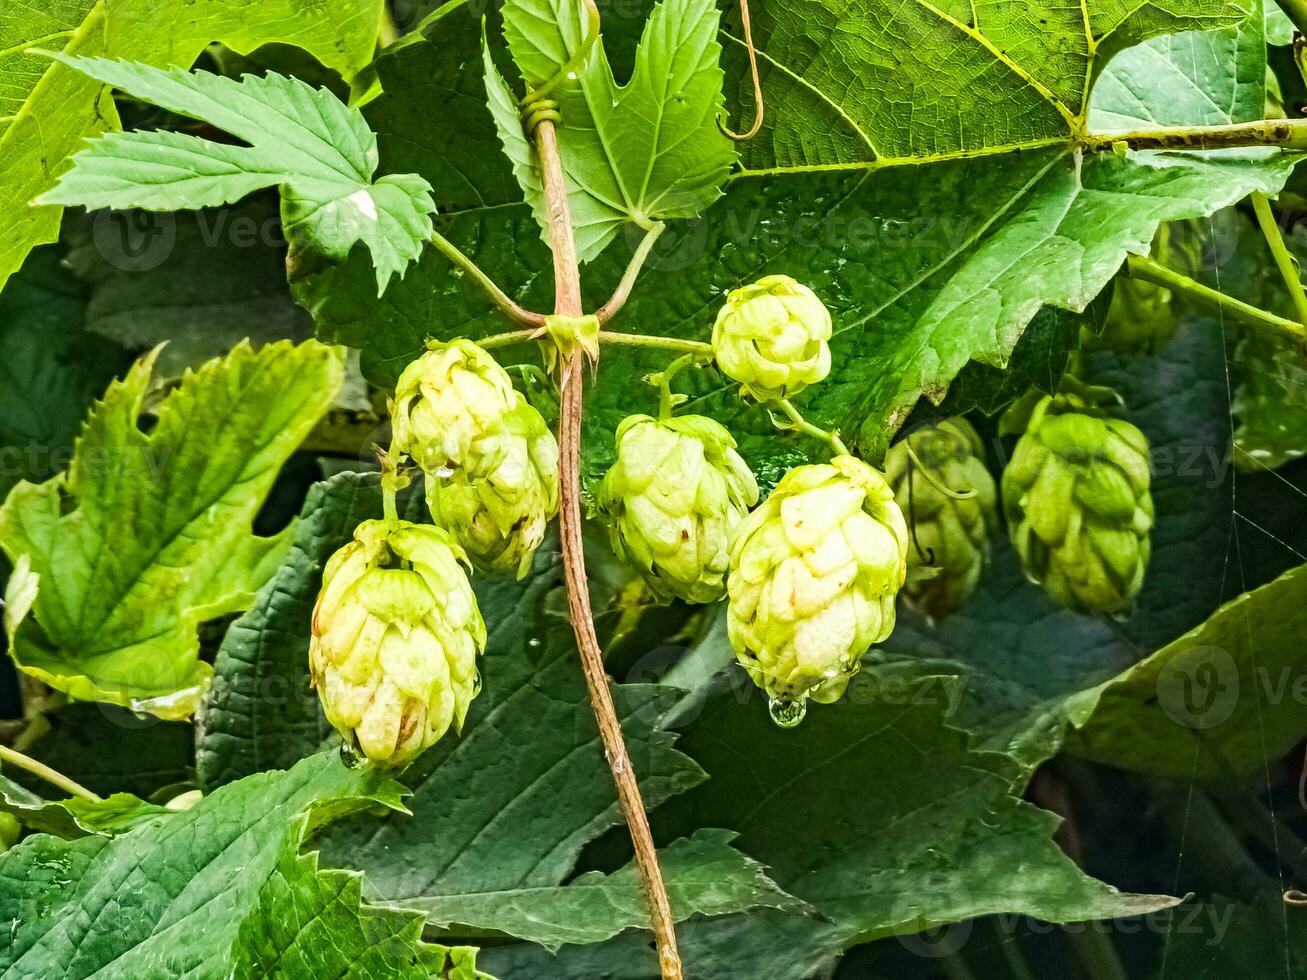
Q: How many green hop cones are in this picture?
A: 8